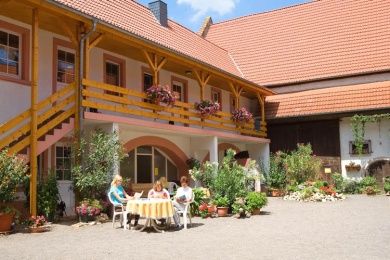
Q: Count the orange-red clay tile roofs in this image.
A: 3